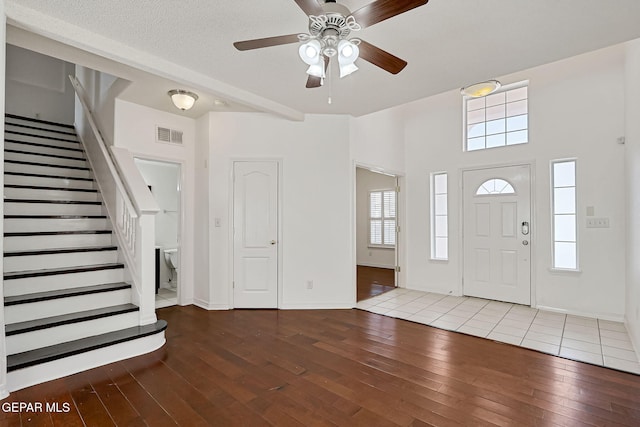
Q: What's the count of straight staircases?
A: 1